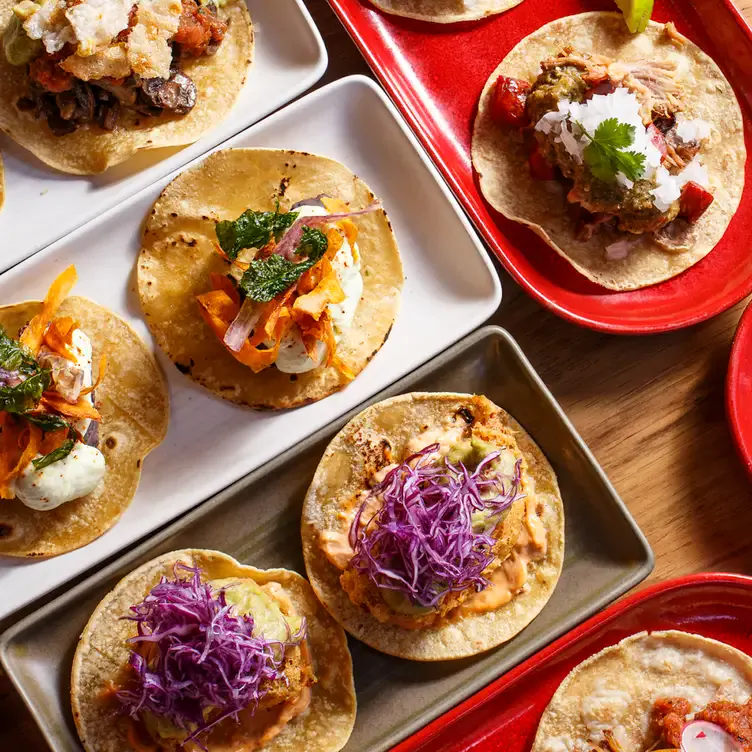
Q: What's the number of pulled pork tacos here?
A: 1